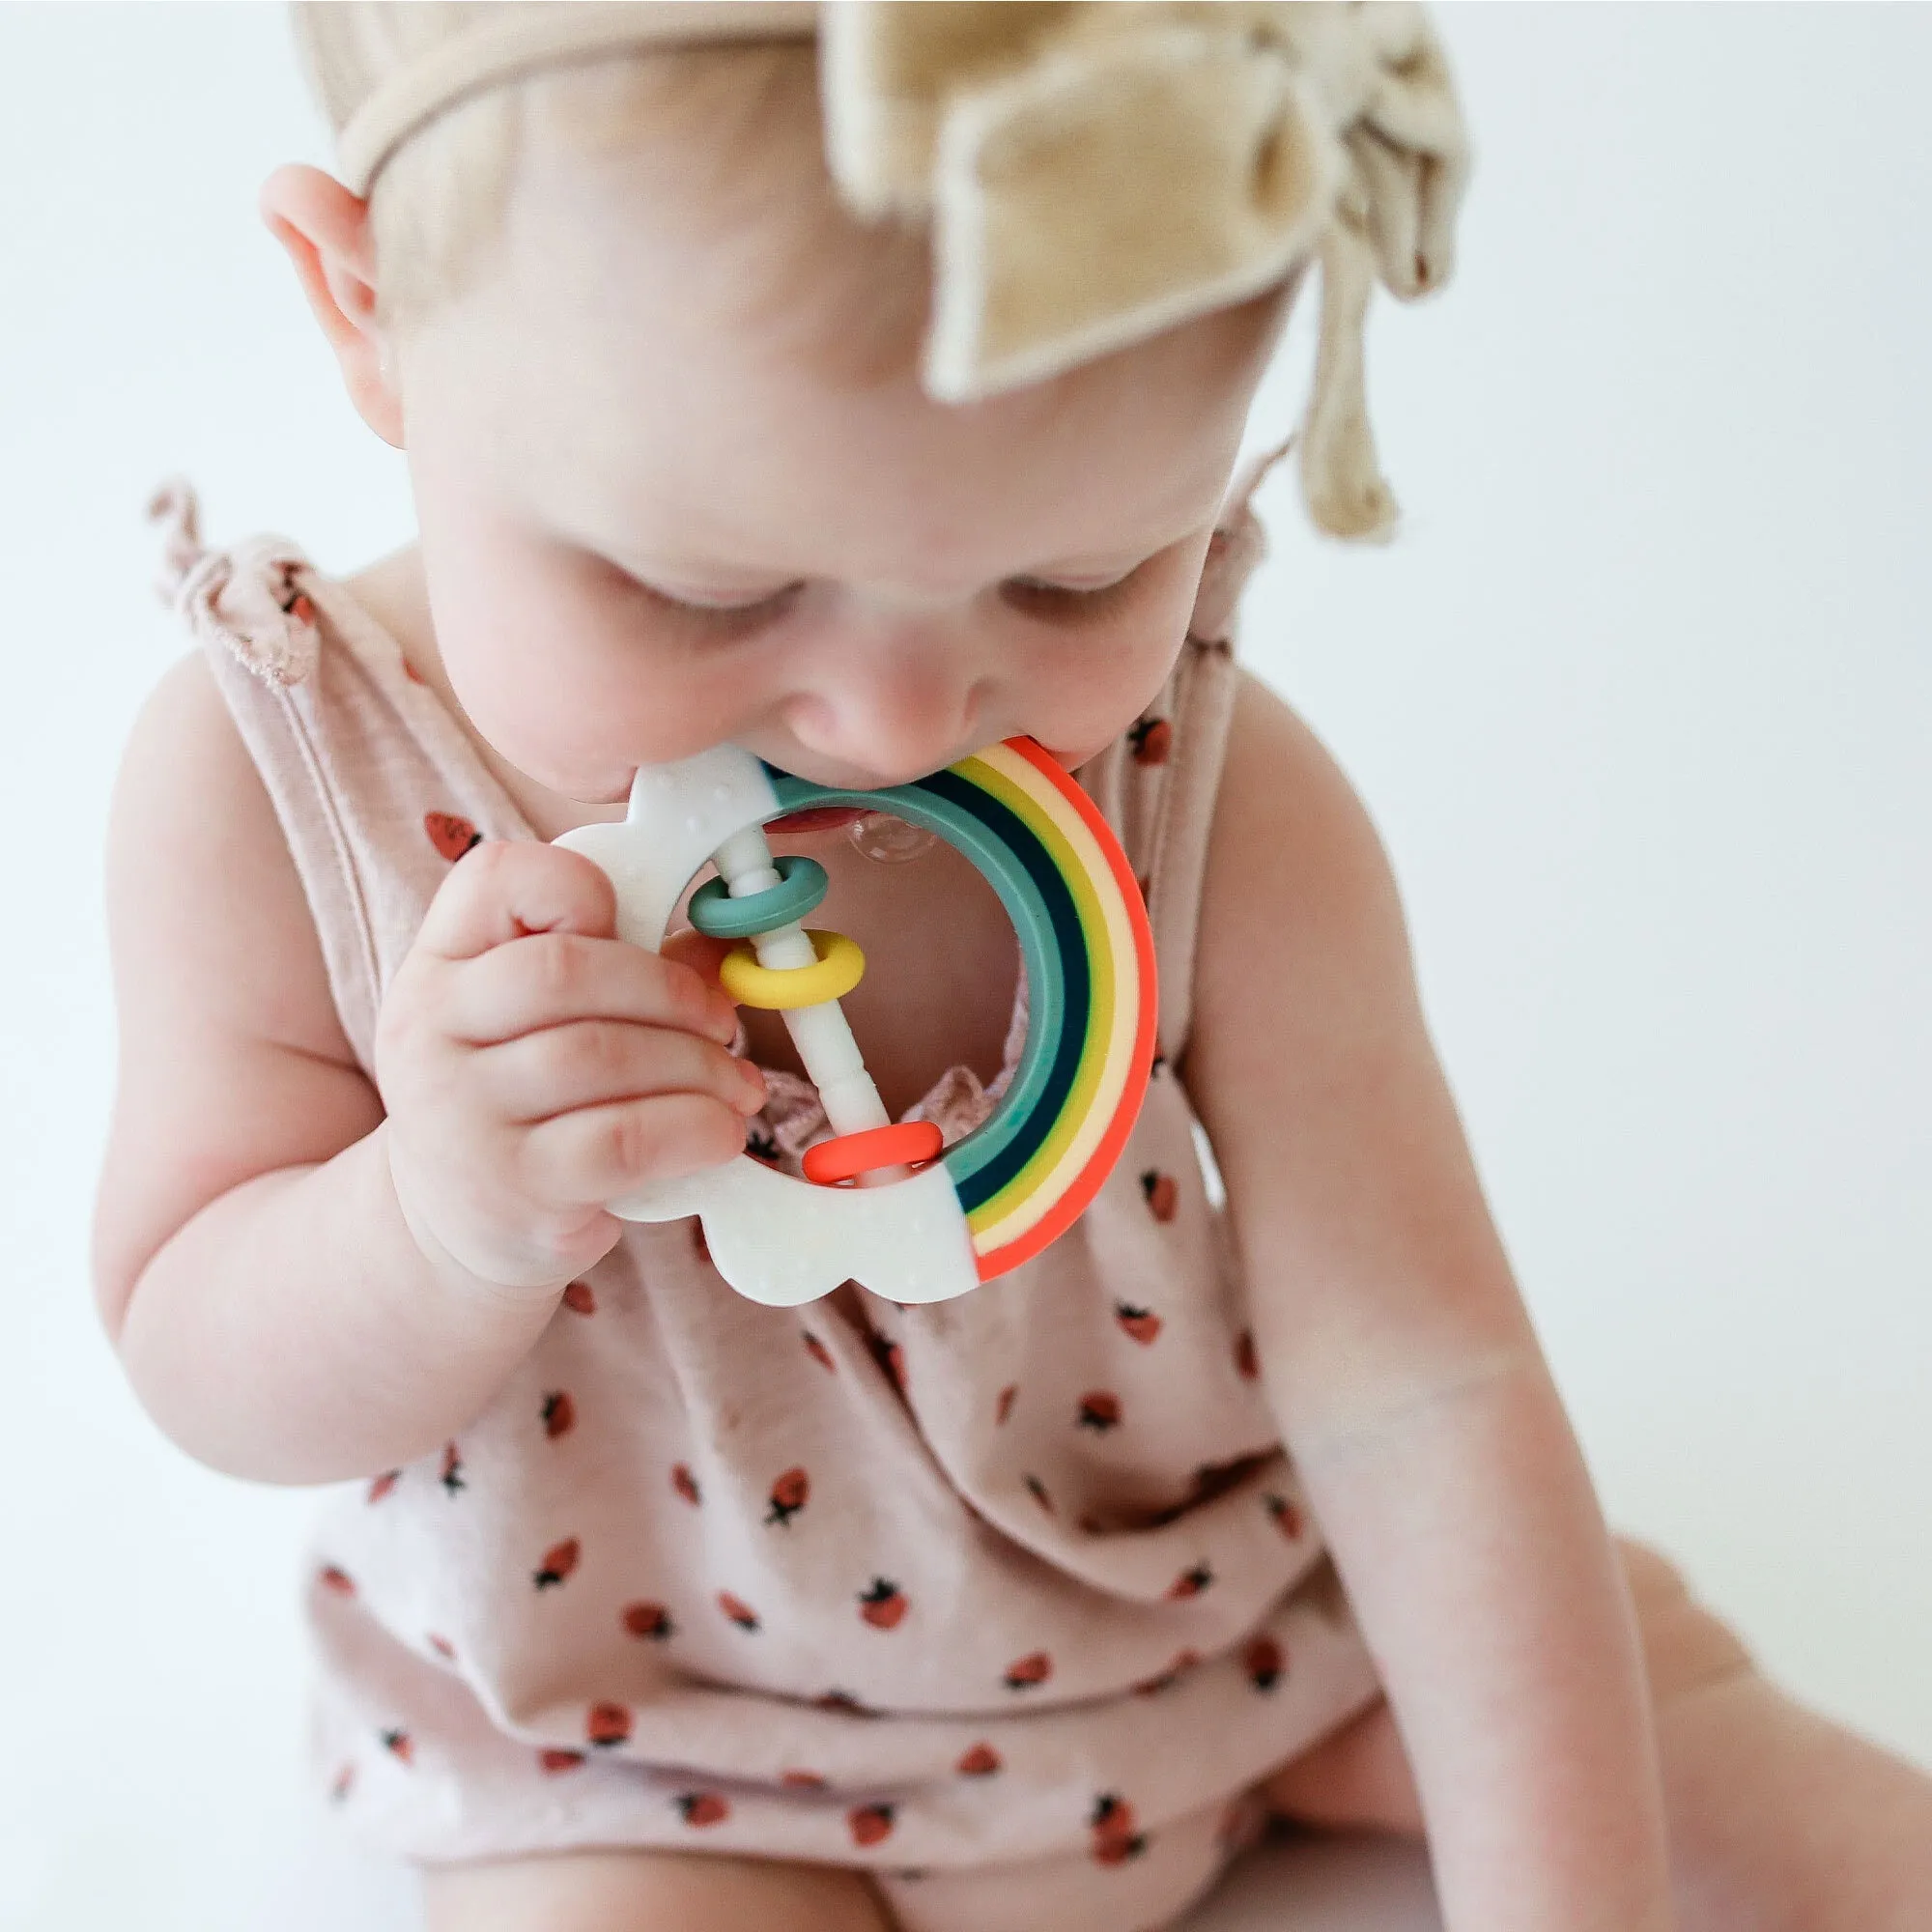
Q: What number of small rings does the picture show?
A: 3